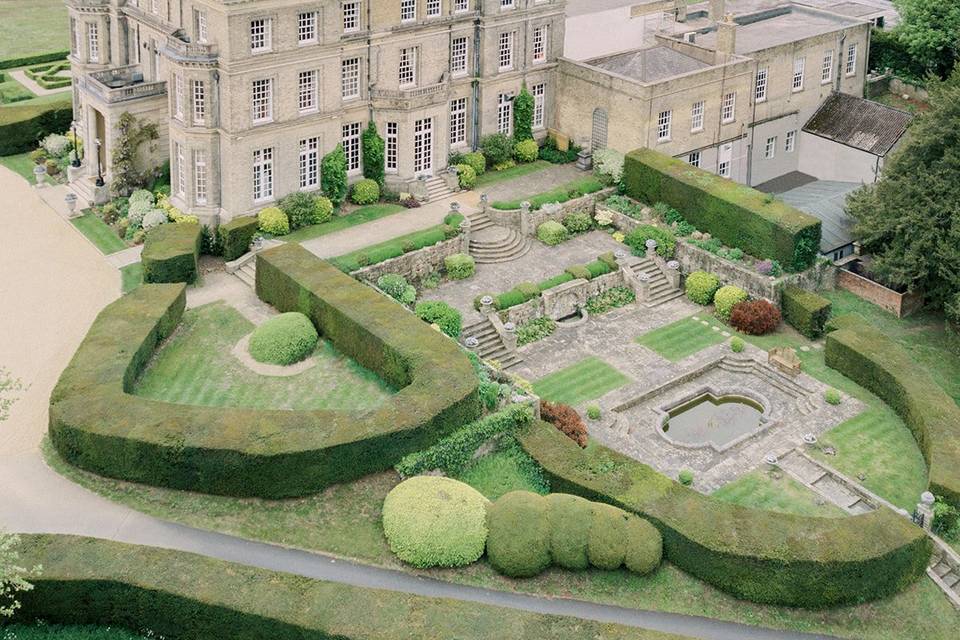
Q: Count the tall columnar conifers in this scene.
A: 3